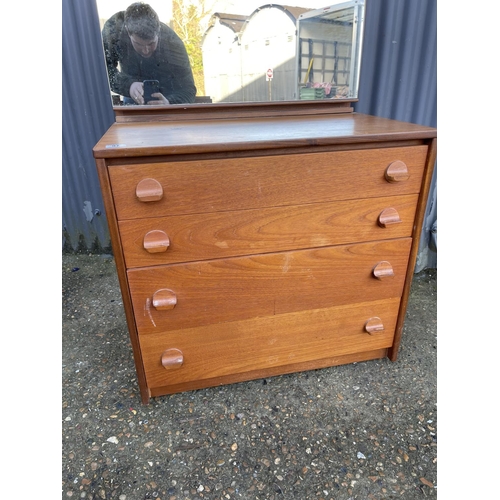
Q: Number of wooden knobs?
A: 8